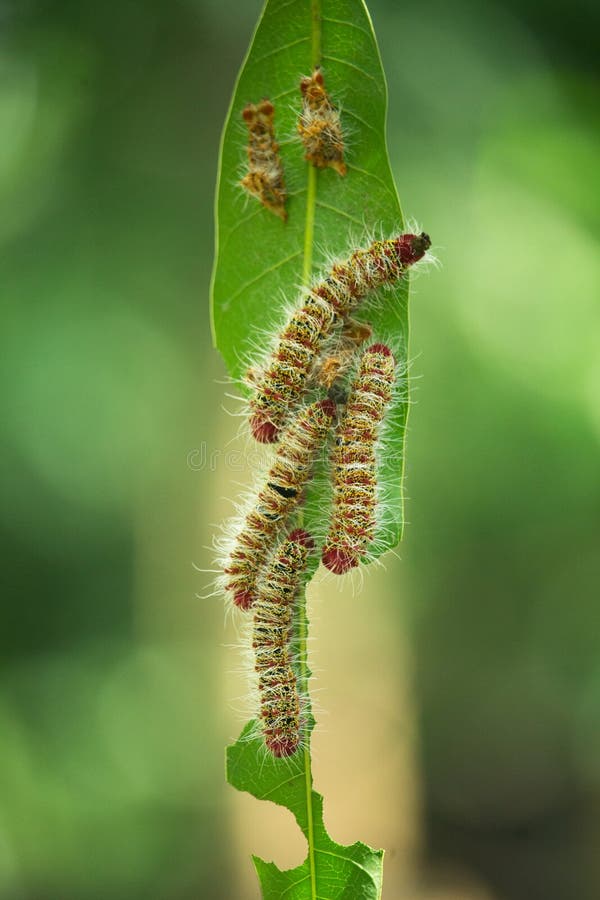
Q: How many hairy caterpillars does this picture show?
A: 4